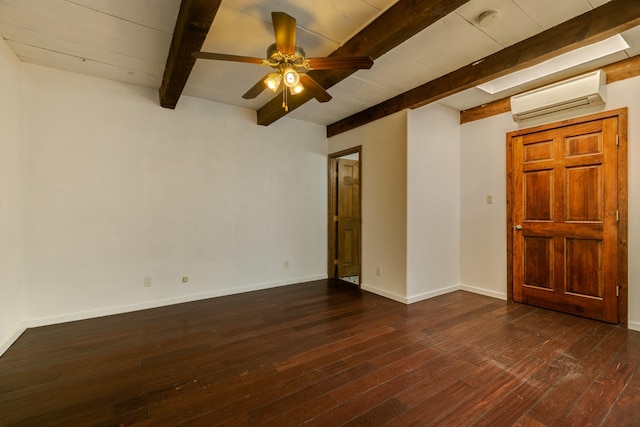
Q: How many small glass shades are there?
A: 3